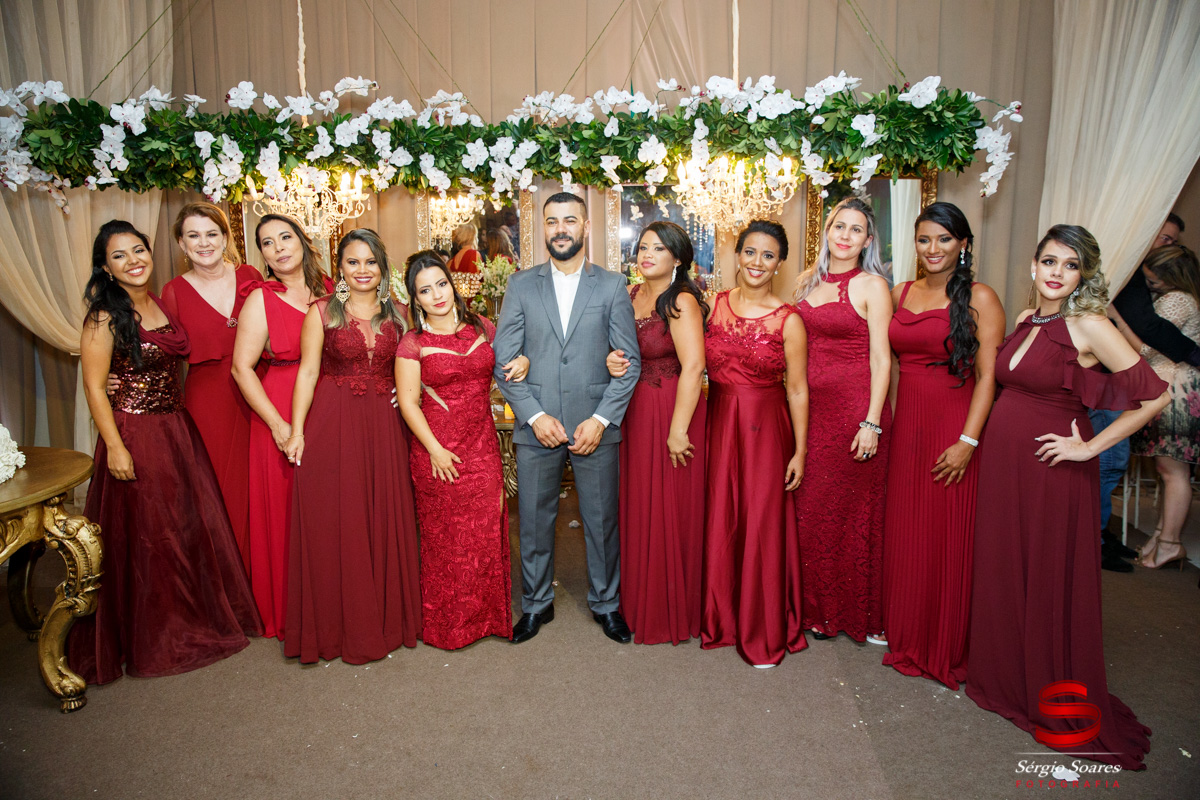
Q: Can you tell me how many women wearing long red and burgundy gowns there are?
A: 10